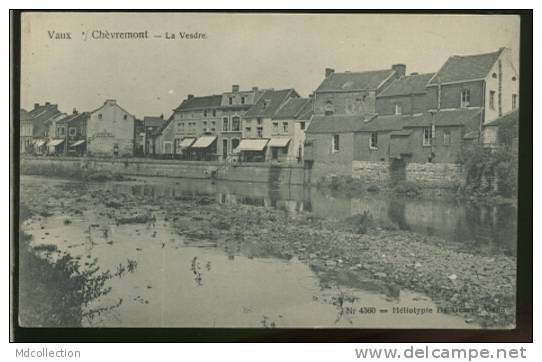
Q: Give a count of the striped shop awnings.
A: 0